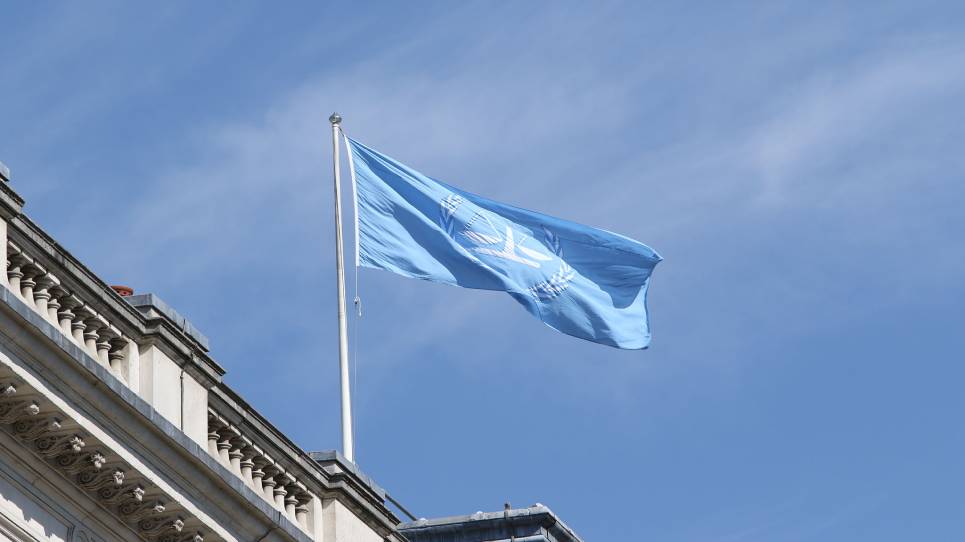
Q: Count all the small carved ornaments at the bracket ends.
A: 10